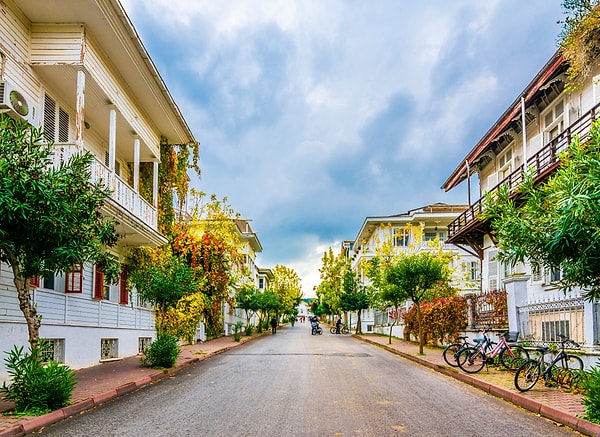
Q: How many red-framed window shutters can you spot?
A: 4